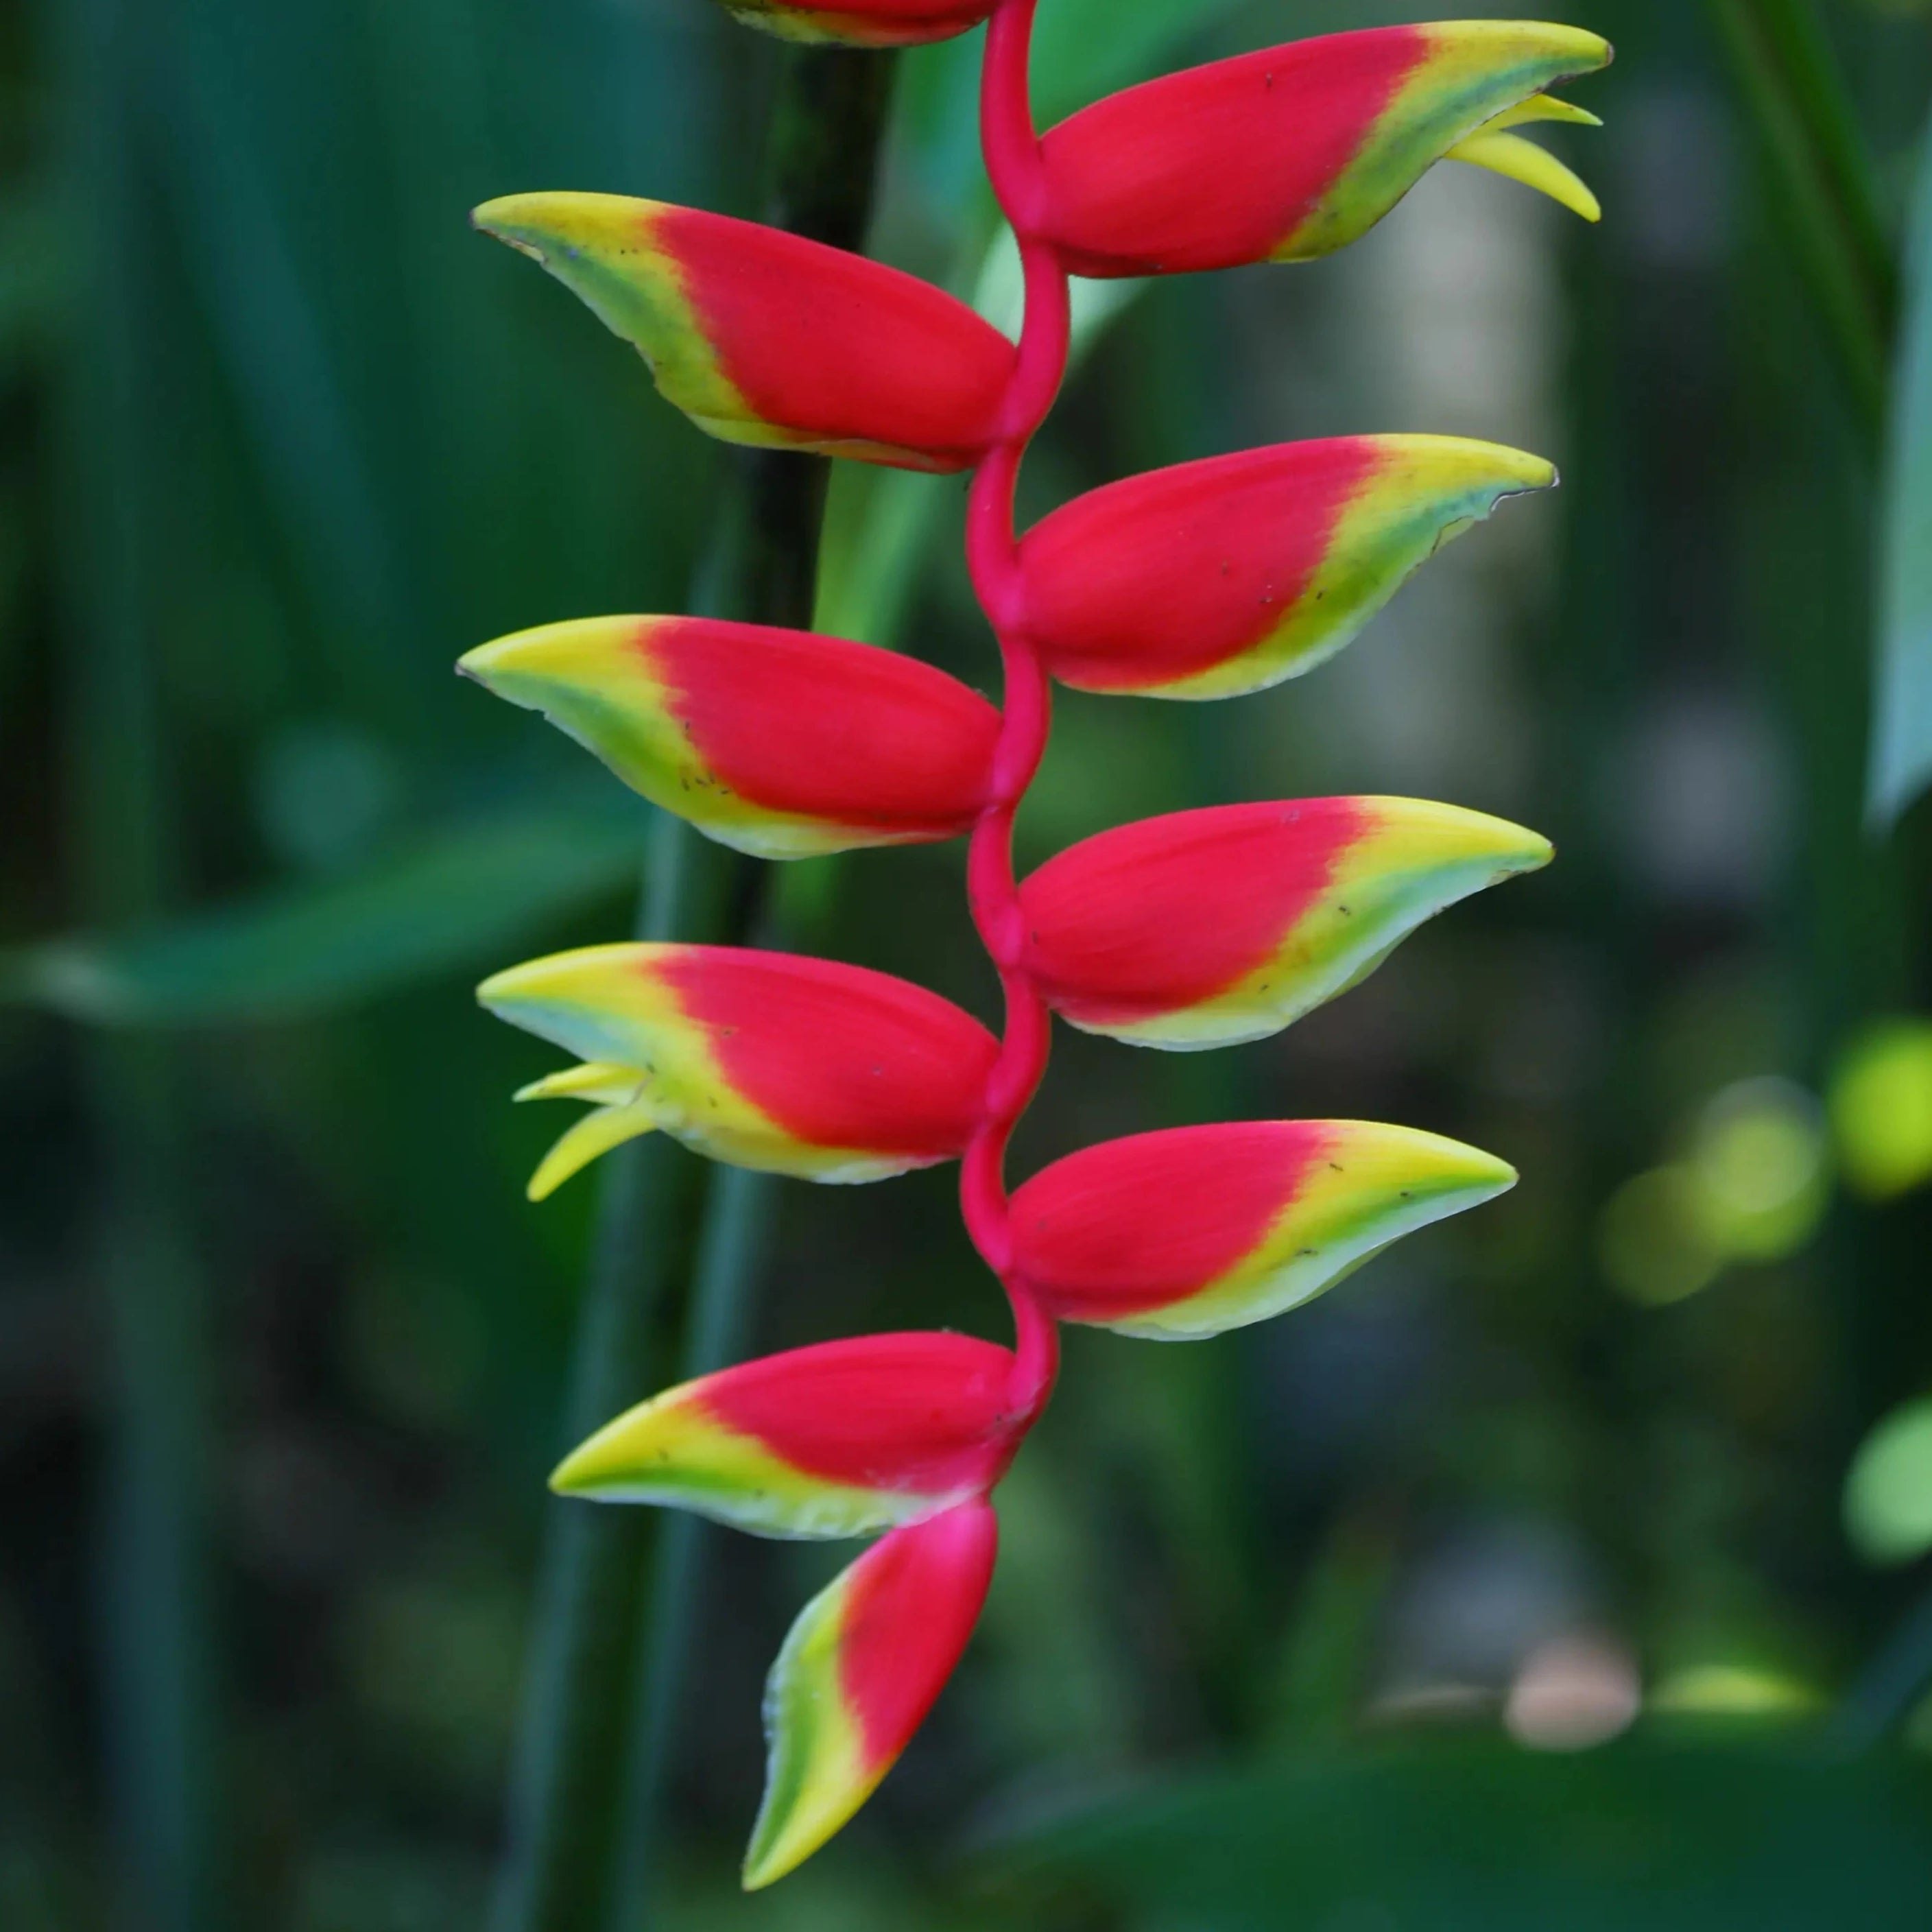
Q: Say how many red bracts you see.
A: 10